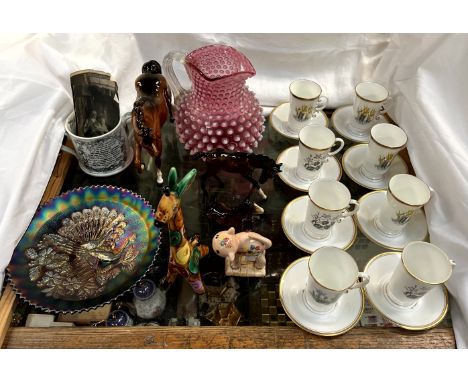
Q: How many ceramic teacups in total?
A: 8